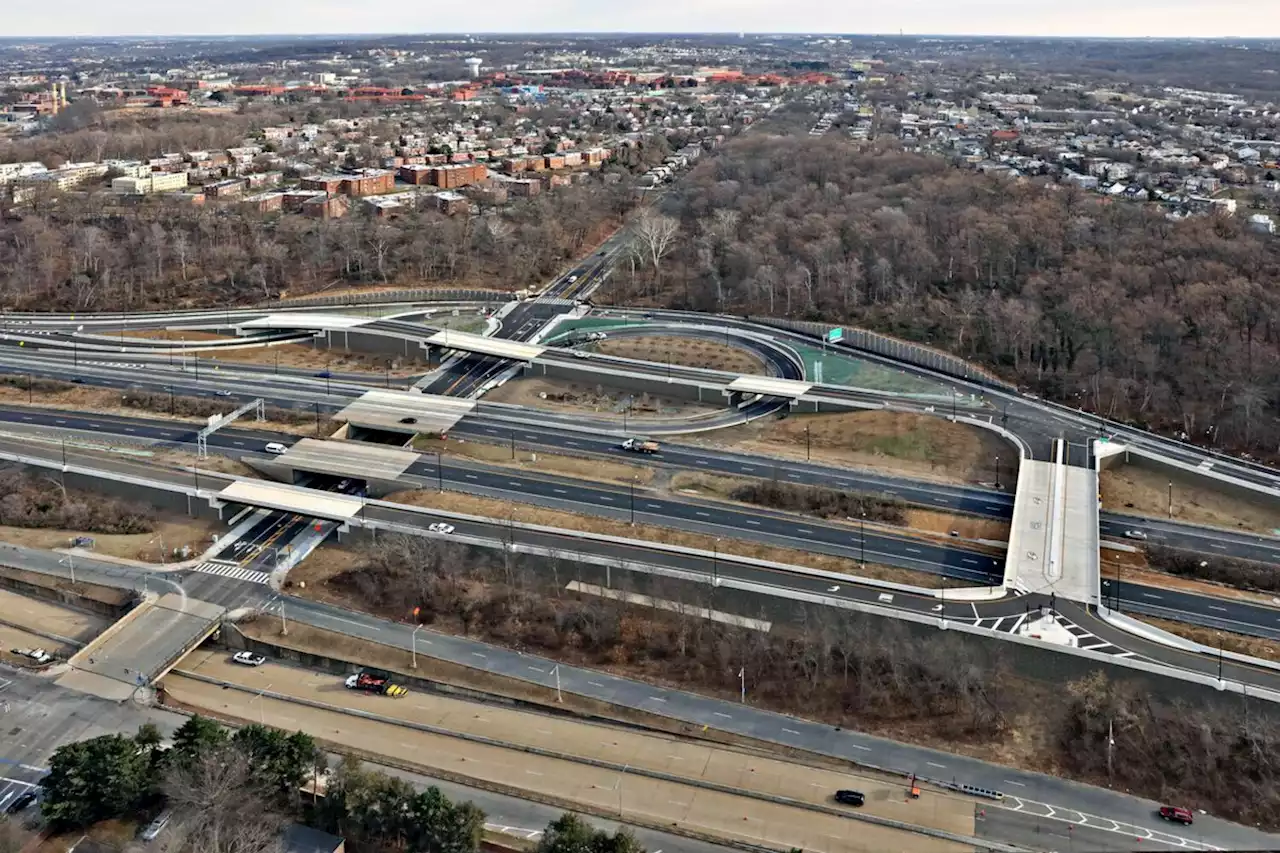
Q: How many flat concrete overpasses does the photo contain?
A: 8